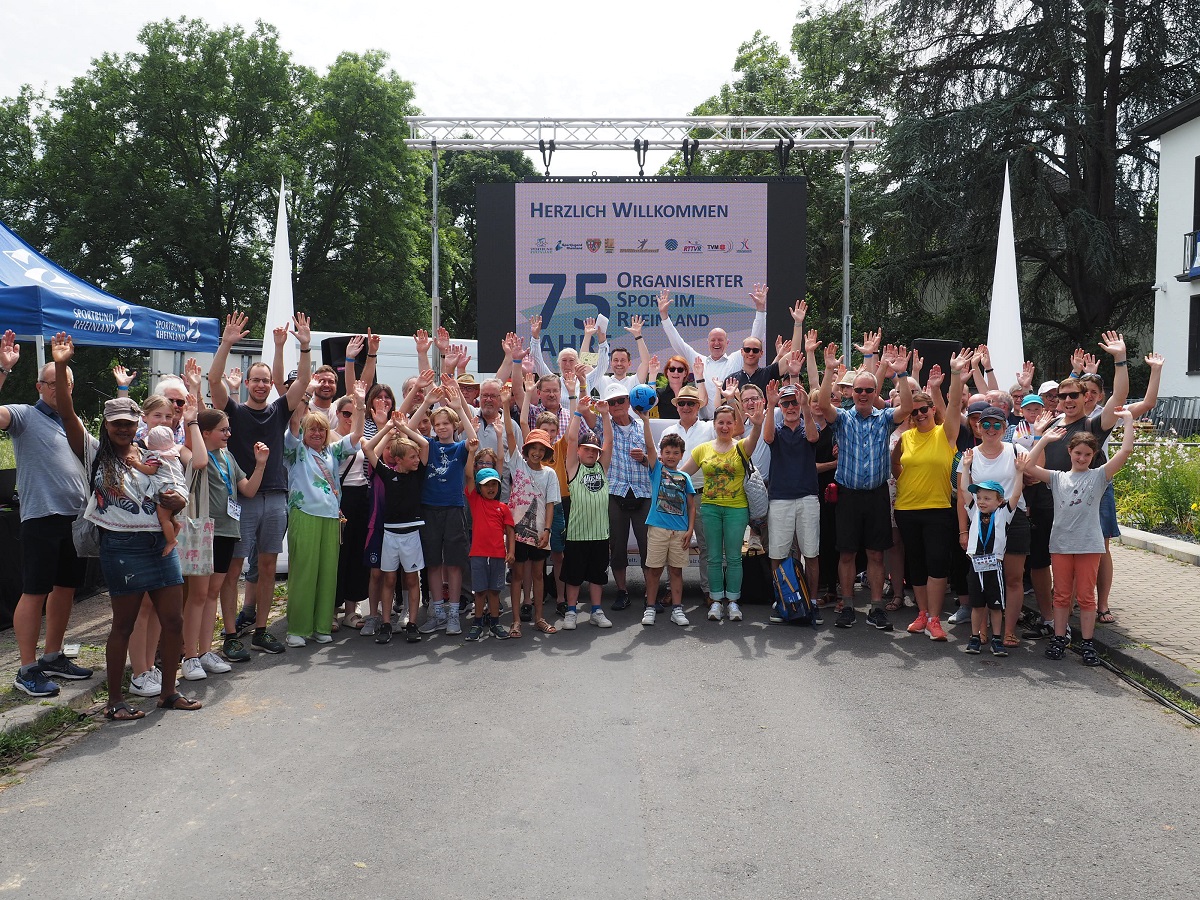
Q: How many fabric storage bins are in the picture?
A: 0